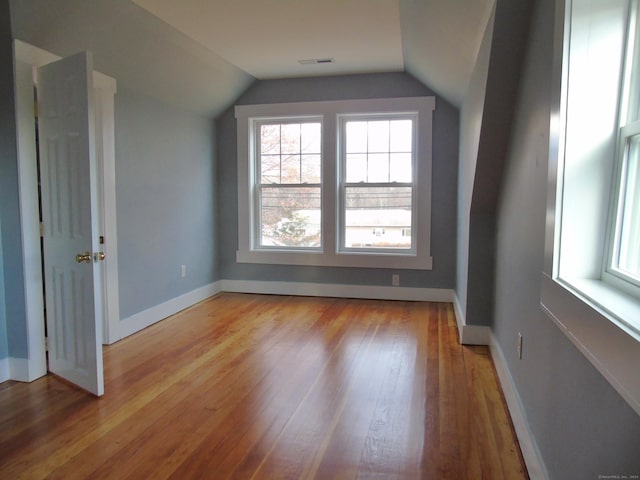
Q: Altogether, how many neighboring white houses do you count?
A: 1